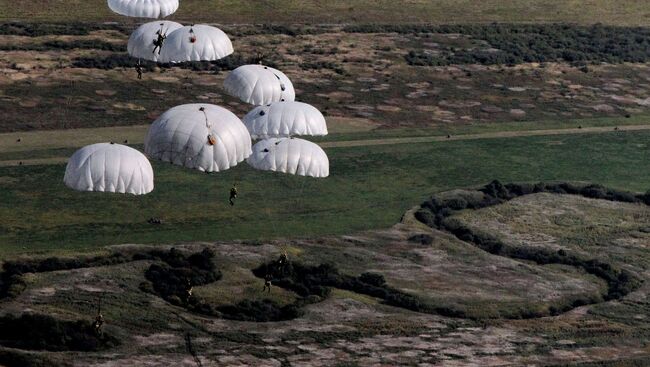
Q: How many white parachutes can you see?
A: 8